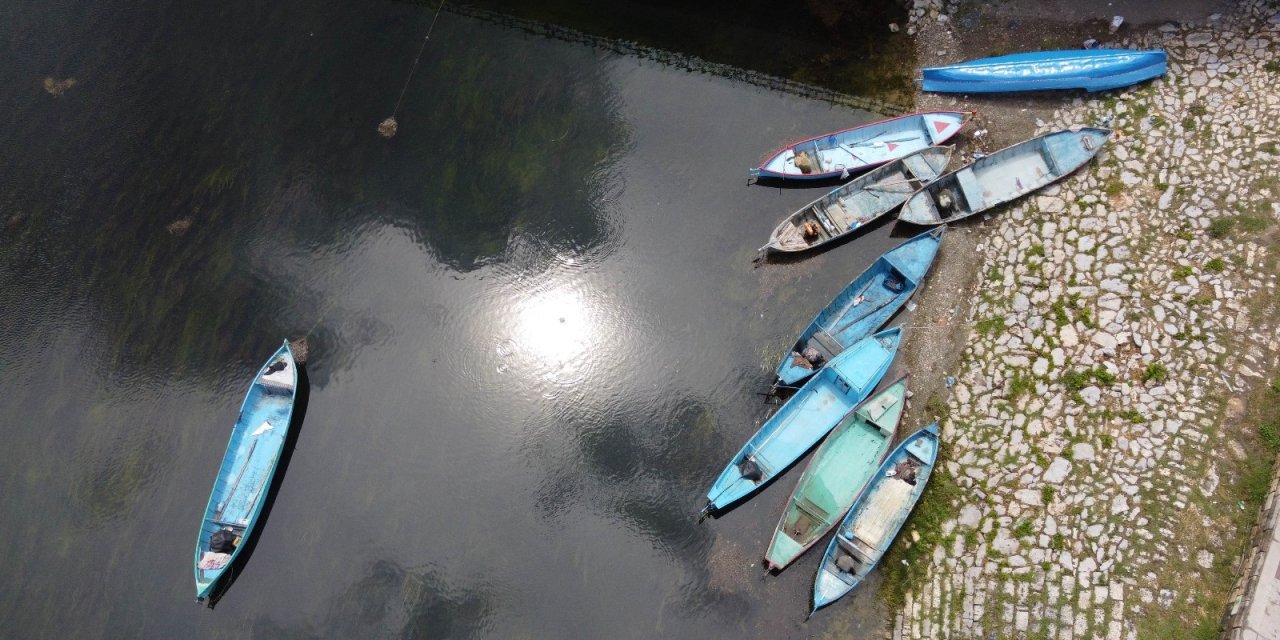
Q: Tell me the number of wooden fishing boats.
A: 9